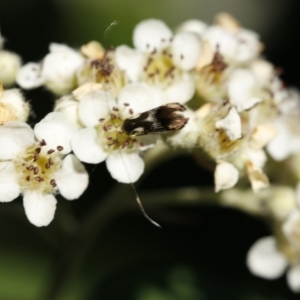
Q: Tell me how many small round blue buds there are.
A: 0